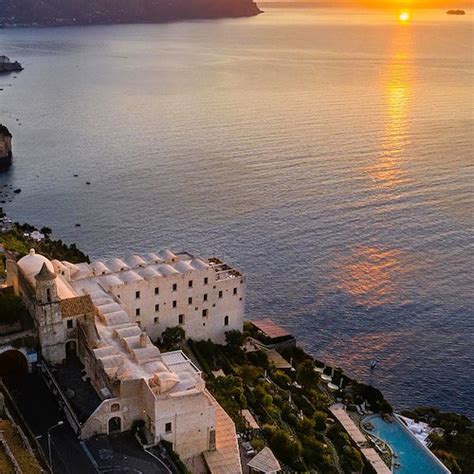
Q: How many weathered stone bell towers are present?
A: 1